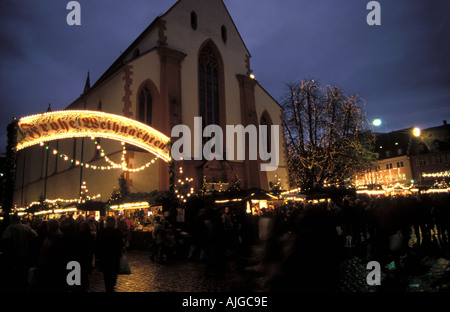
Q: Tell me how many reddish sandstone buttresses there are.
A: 2